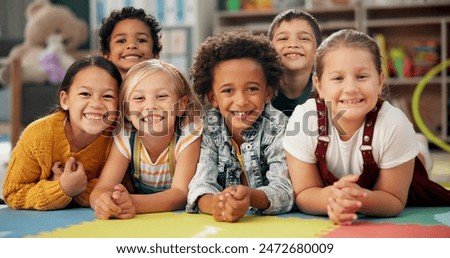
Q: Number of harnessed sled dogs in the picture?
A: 0